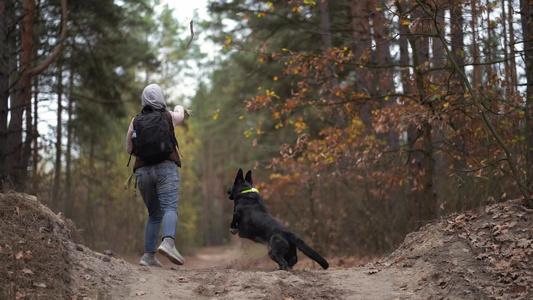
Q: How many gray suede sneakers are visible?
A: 2